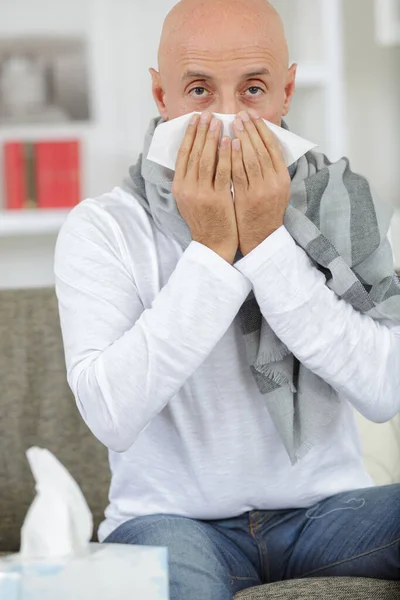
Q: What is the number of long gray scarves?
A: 1